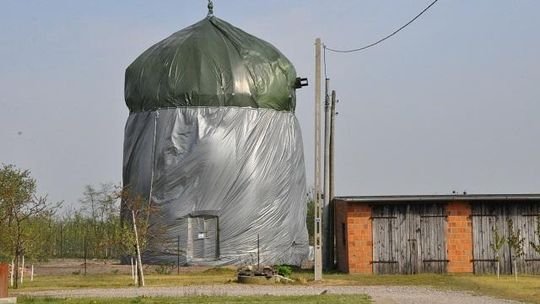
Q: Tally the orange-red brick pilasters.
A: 2